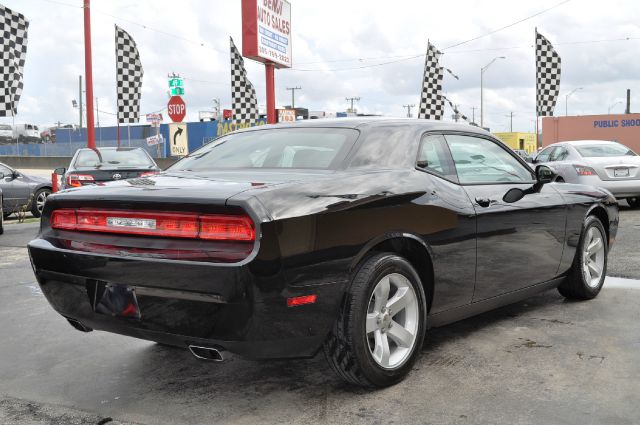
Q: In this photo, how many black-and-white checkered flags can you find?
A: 5